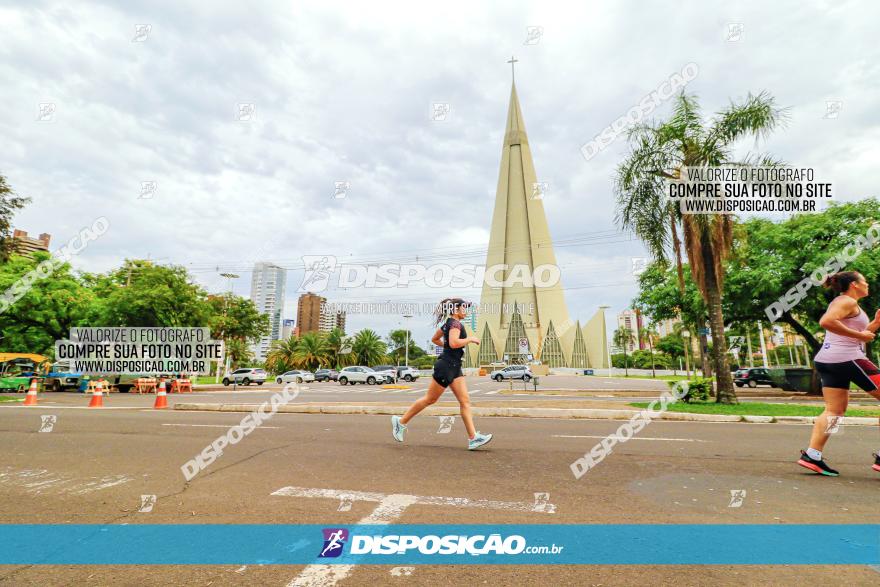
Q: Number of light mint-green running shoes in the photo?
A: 2